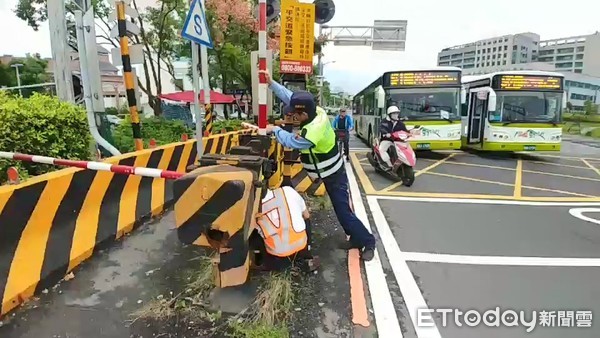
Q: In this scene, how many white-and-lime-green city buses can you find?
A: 2